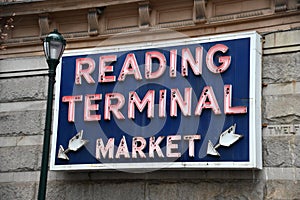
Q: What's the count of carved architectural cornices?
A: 5